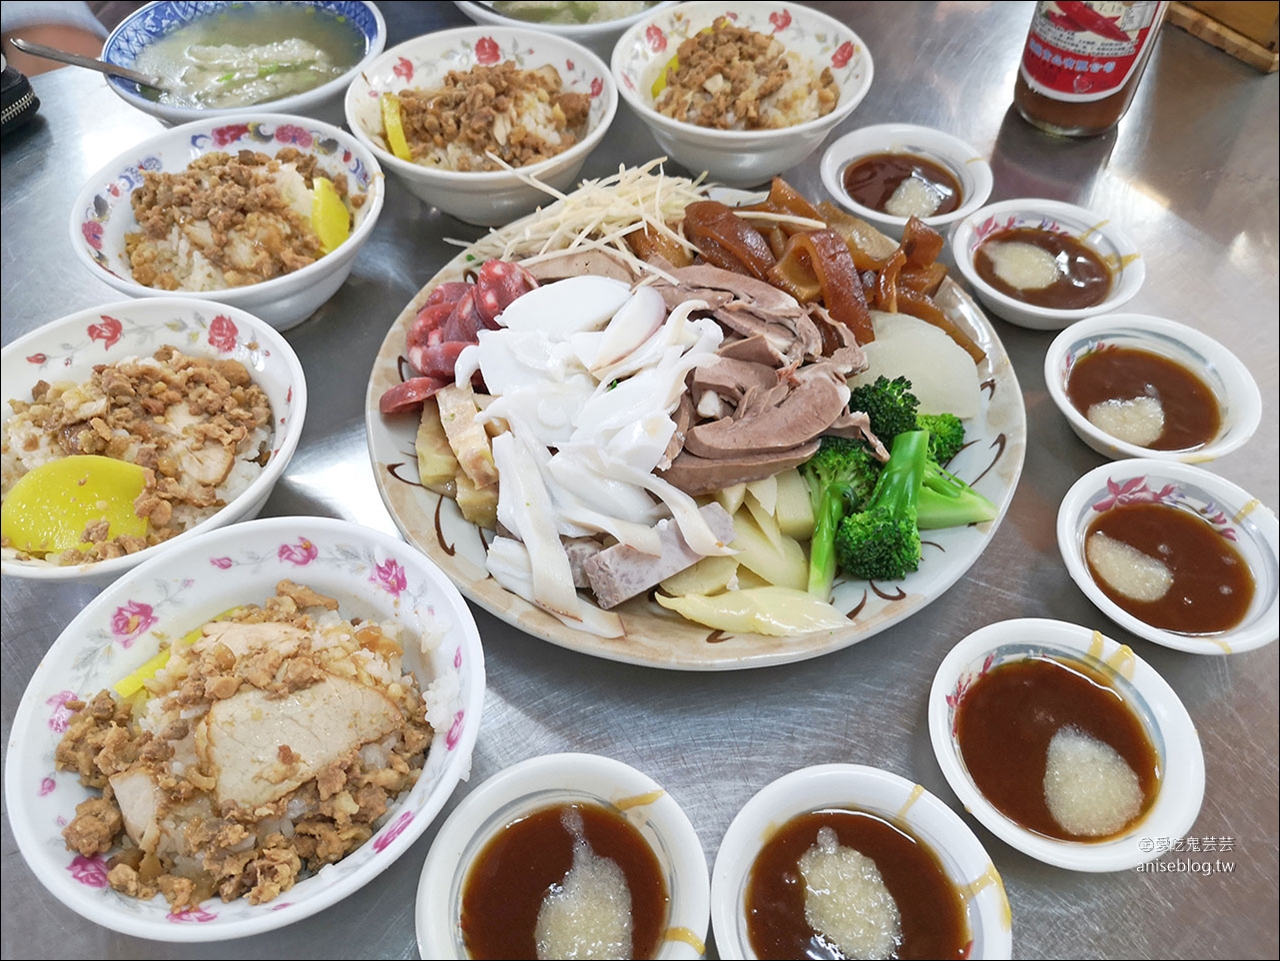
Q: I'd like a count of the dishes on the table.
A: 15